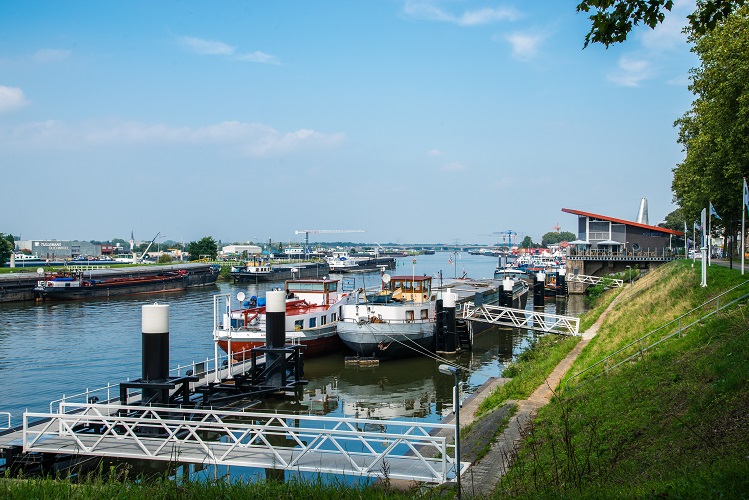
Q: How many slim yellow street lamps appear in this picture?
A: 0